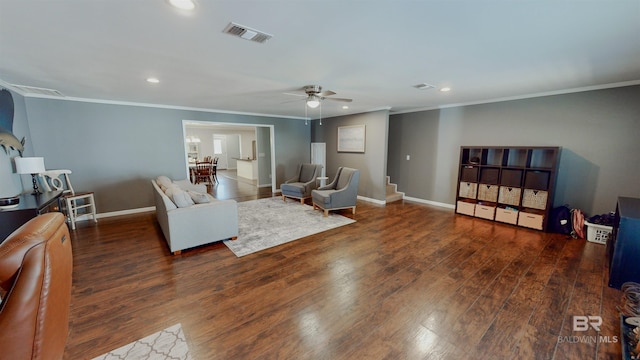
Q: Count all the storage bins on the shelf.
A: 12